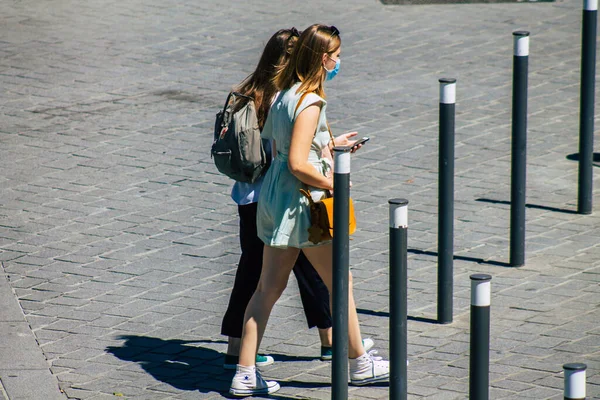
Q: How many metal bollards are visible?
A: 7